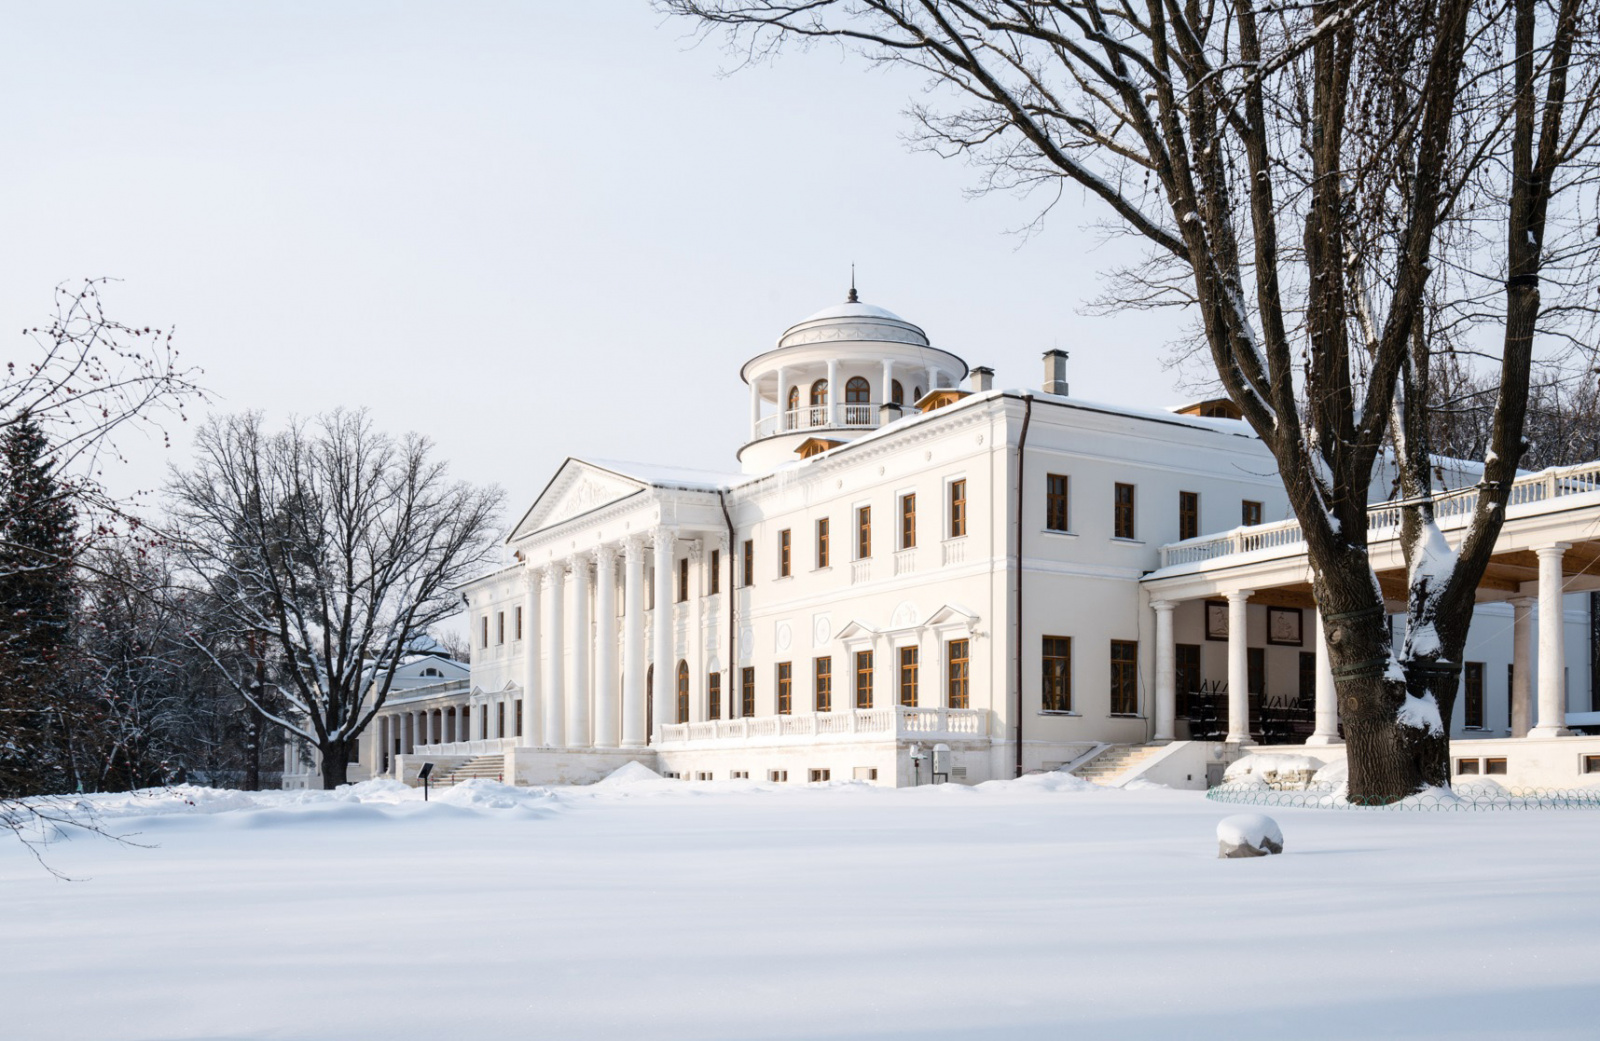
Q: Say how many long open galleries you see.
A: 2